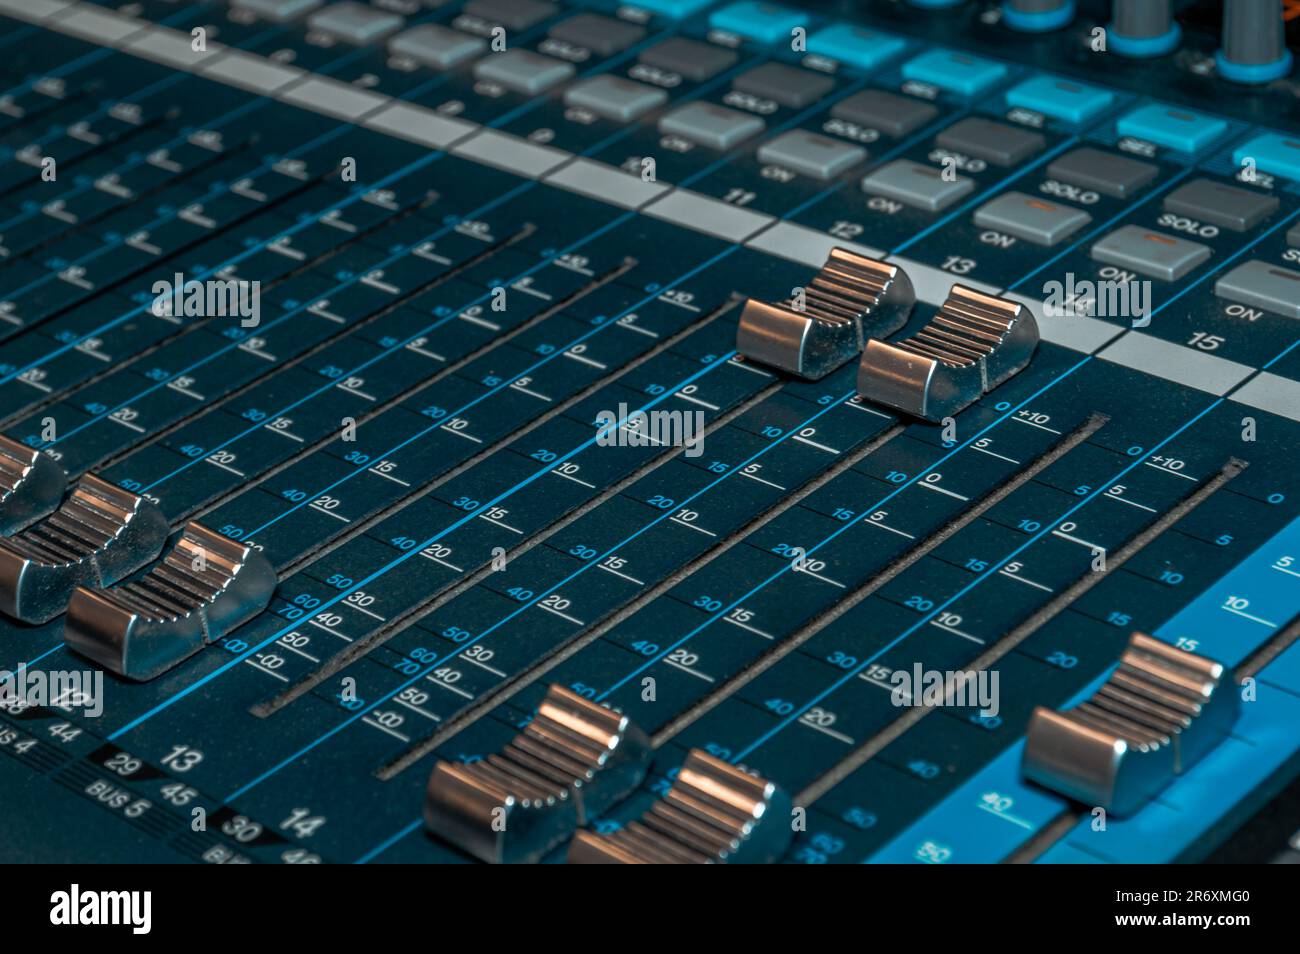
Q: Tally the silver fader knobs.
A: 8